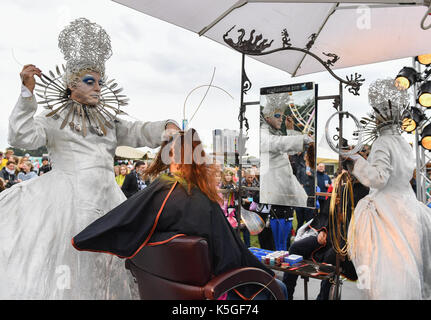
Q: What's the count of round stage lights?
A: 5